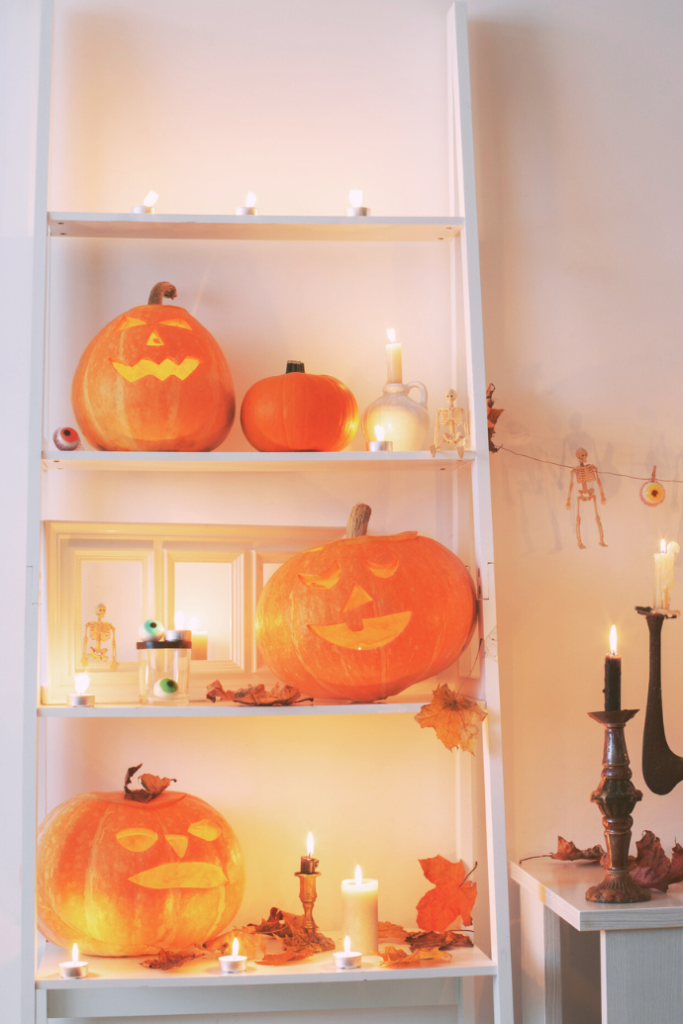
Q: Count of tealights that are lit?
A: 9